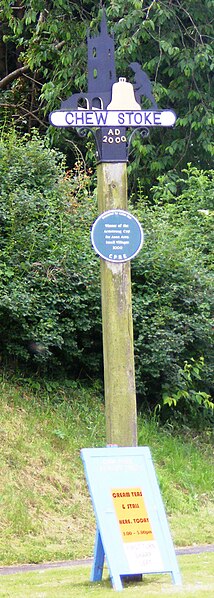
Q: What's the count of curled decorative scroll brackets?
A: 2